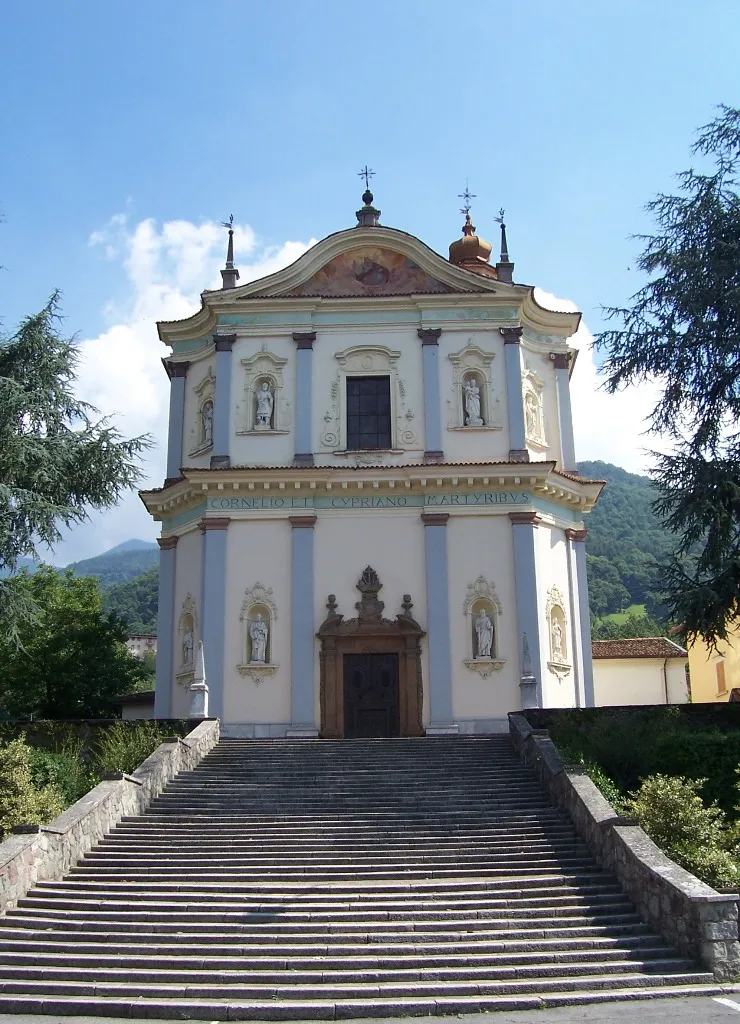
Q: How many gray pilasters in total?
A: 12